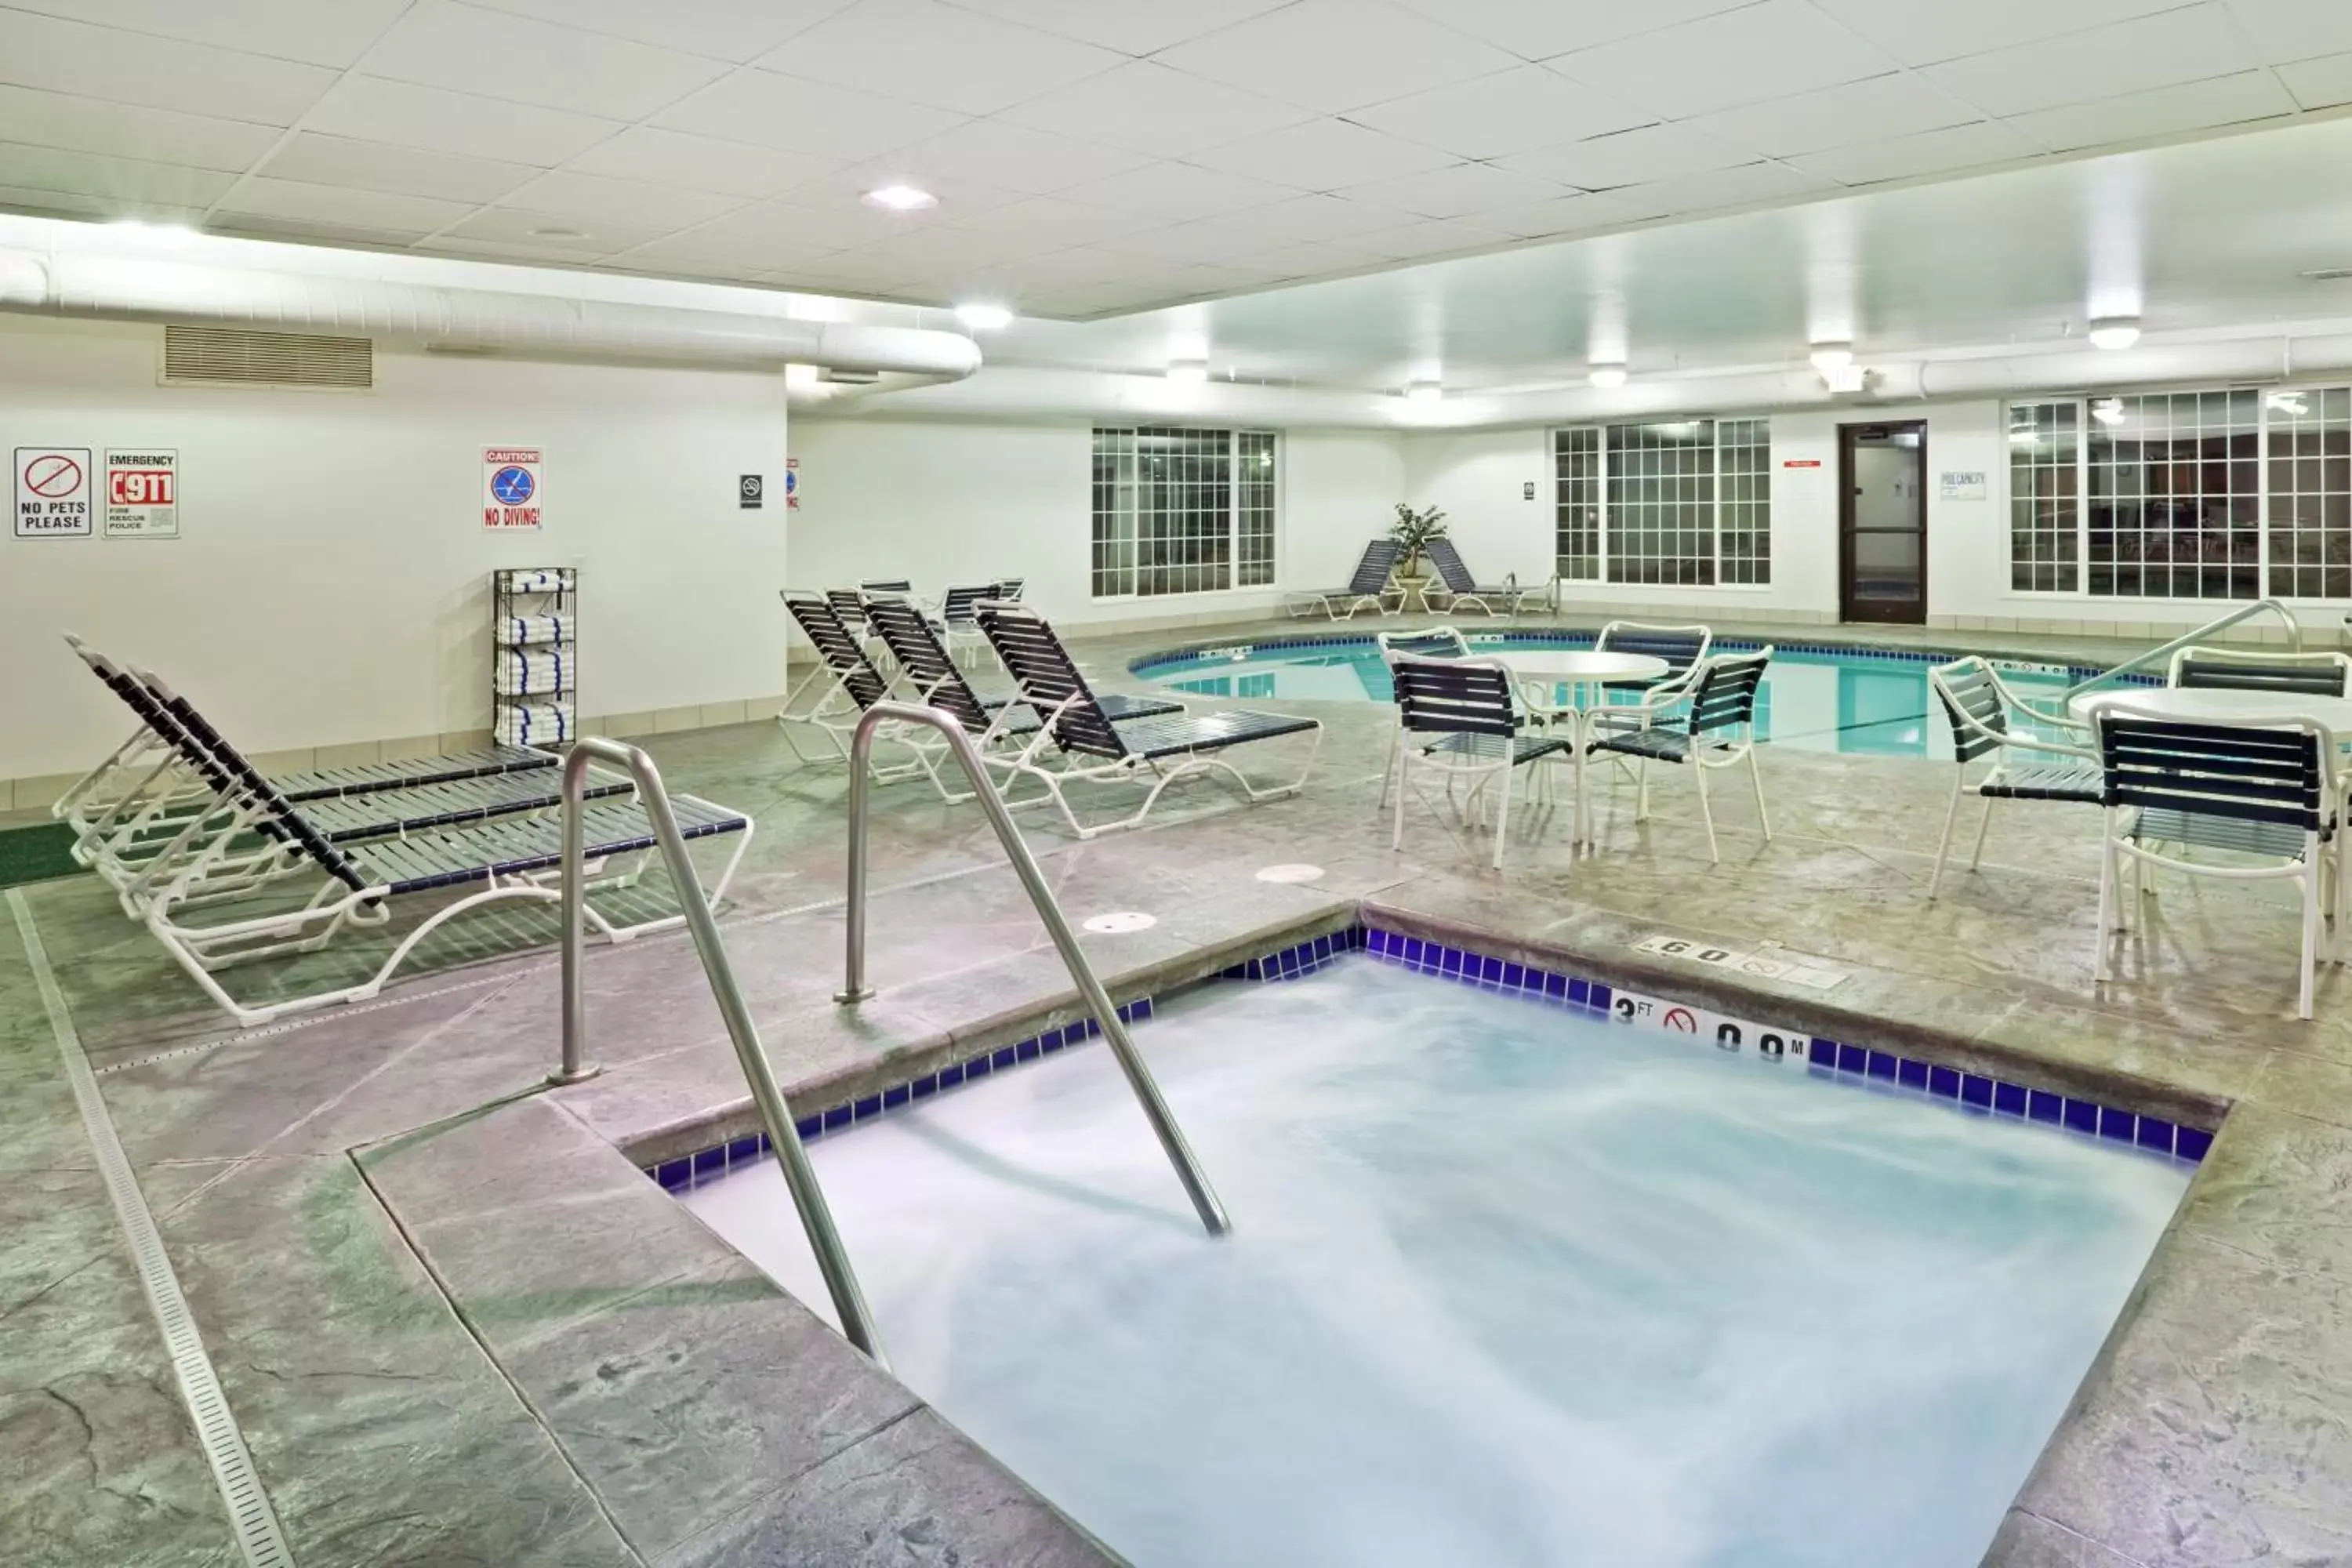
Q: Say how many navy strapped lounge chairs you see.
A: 8